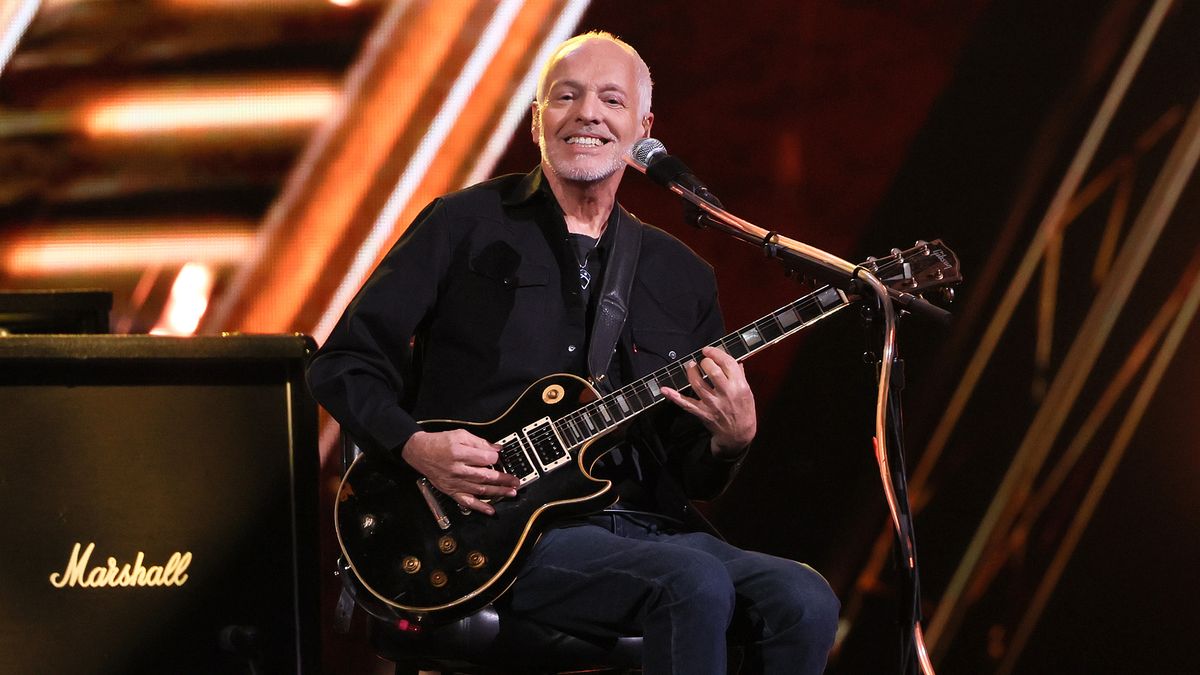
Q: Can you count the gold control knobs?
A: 4